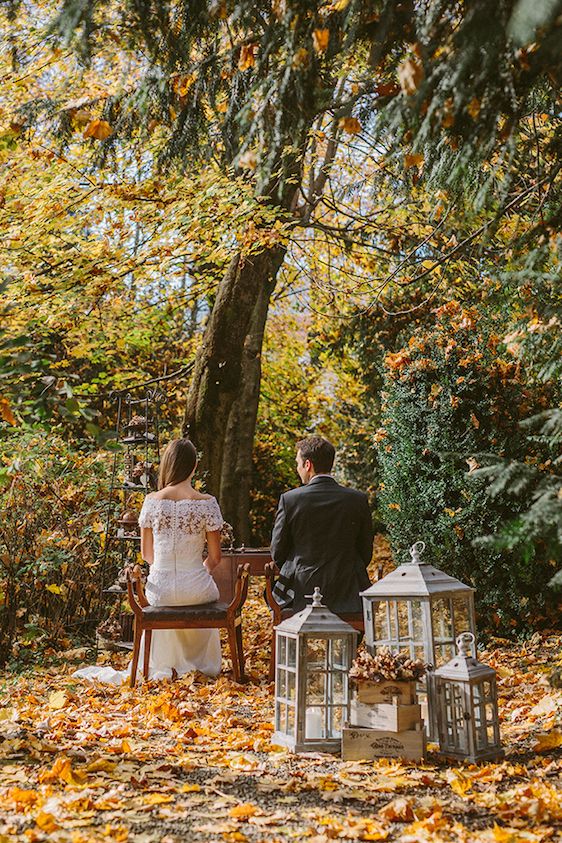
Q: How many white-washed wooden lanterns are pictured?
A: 3